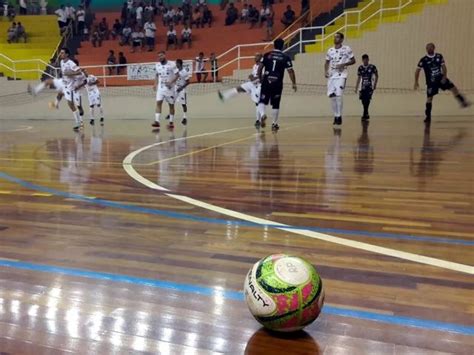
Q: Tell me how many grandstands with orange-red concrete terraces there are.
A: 1